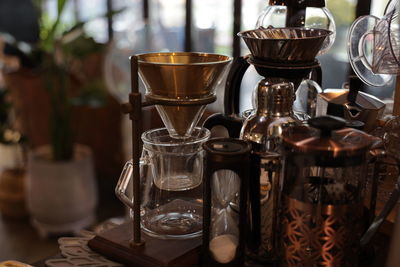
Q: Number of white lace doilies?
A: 1